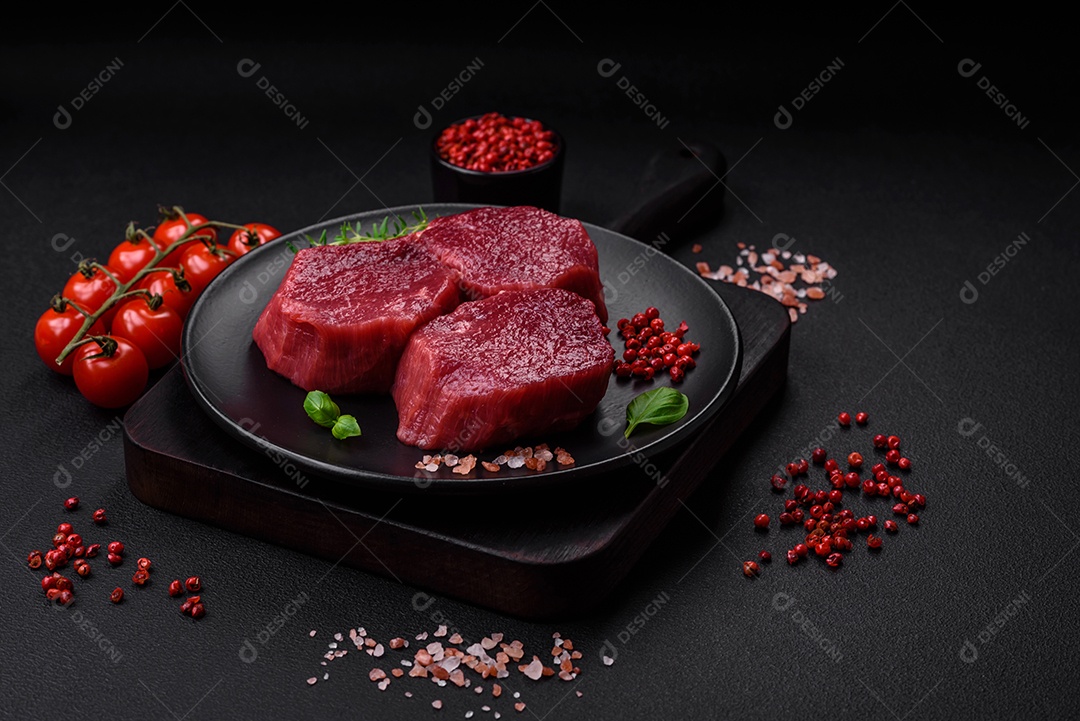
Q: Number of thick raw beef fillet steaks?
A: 3